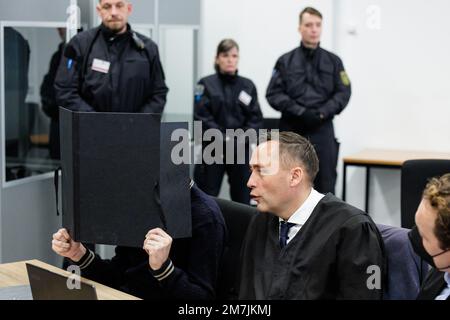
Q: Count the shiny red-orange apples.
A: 0